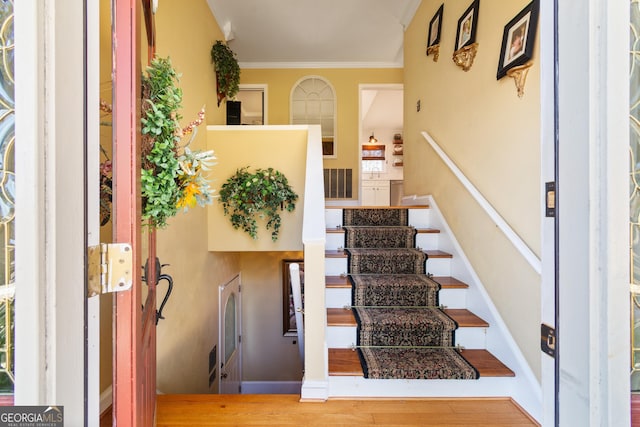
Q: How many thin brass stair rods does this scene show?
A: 5